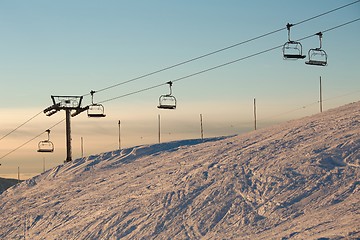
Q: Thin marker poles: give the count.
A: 8